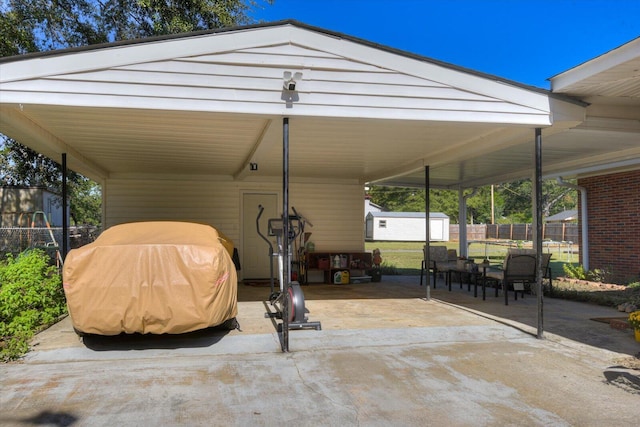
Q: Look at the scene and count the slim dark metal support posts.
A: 4